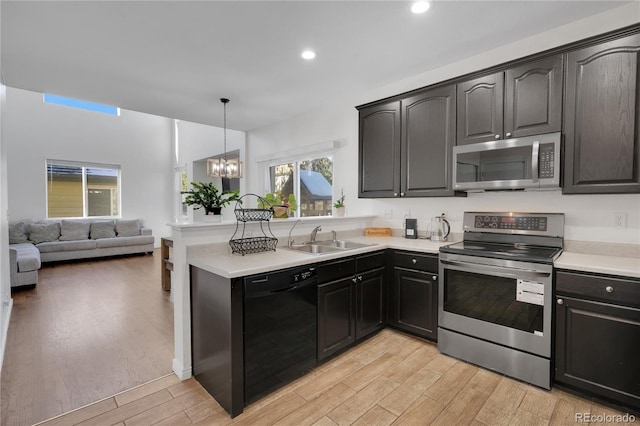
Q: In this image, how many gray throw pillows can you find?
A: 5